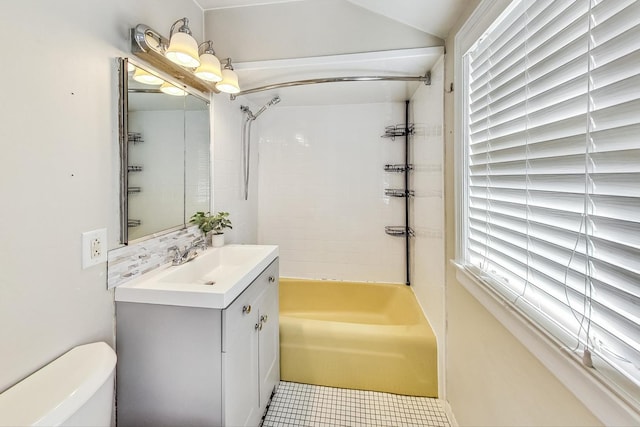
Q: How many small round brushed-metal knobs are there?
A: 4